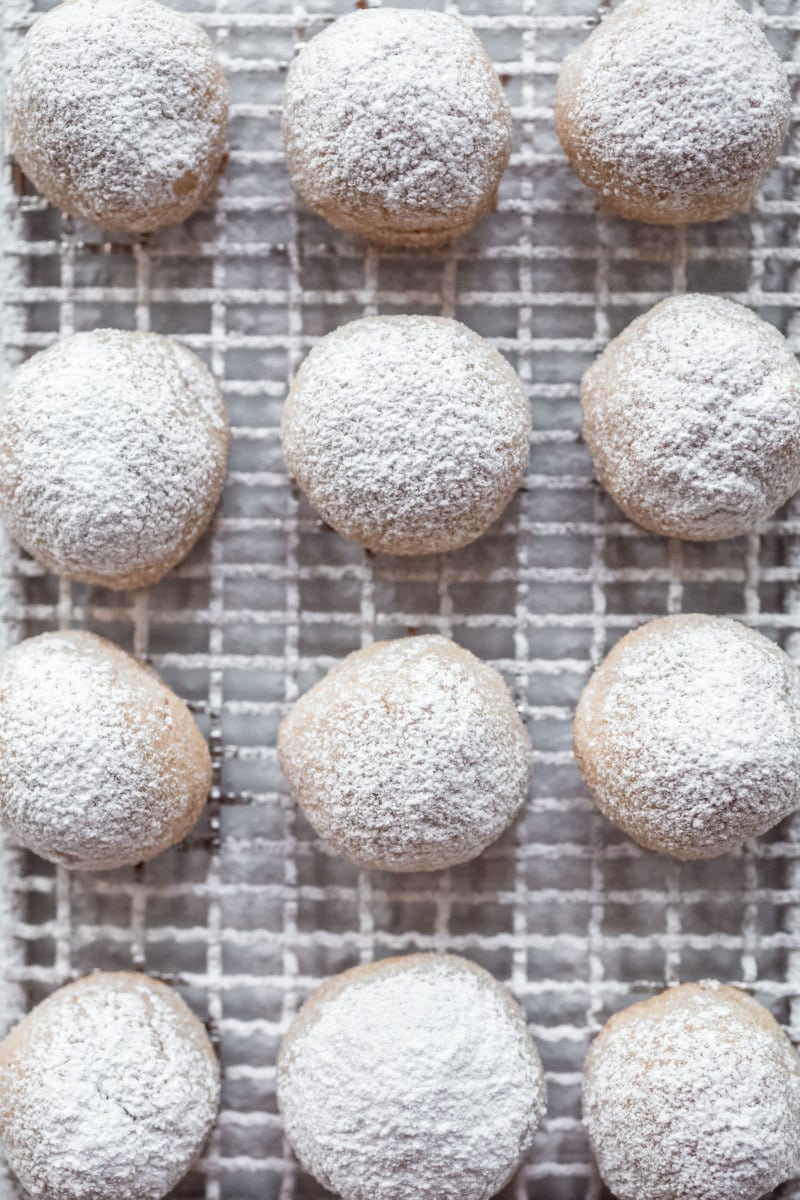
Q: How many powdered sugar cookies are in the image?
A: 12